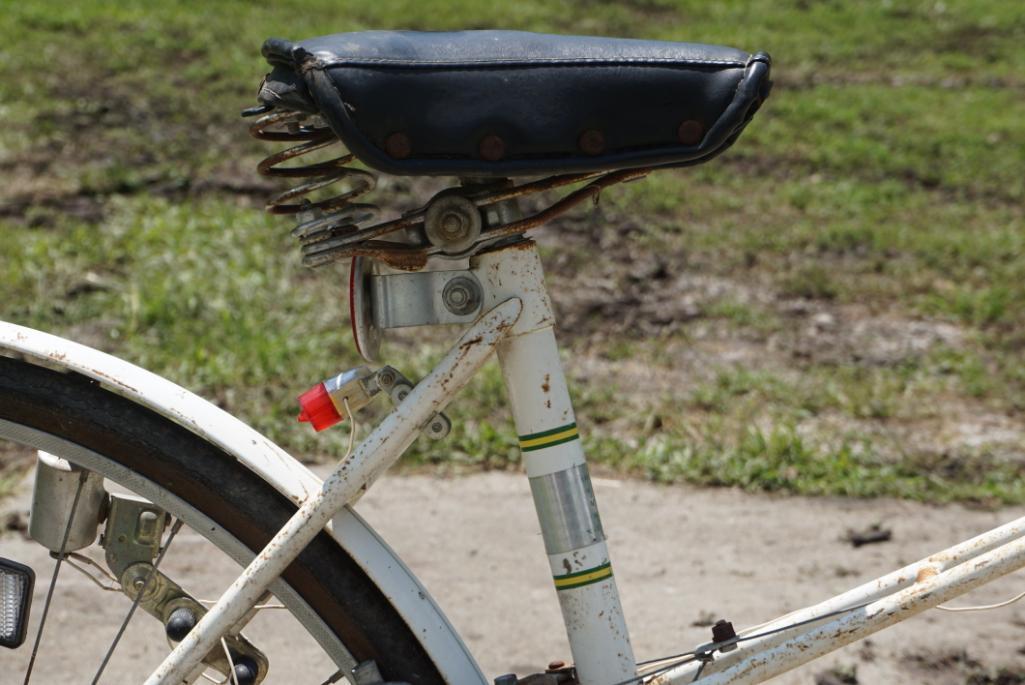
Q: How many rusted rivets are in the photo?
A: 4